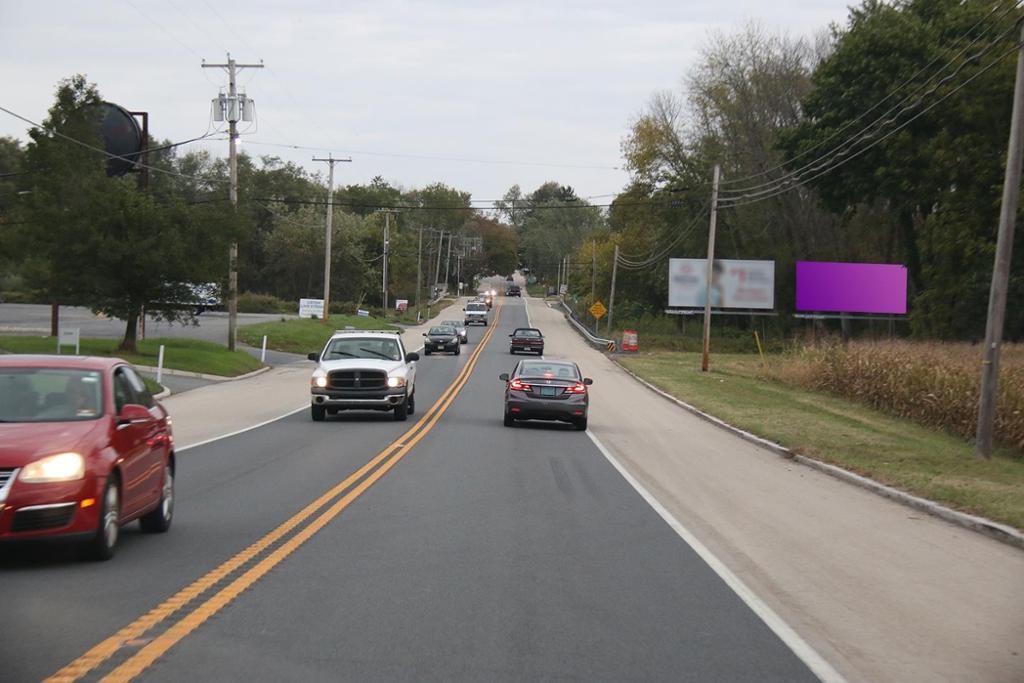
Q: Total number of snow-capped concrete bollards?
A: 0